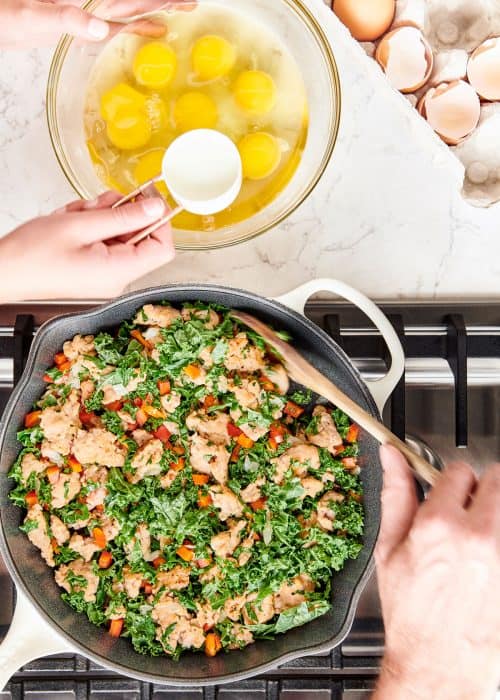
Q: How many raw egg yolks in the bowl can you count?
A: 8